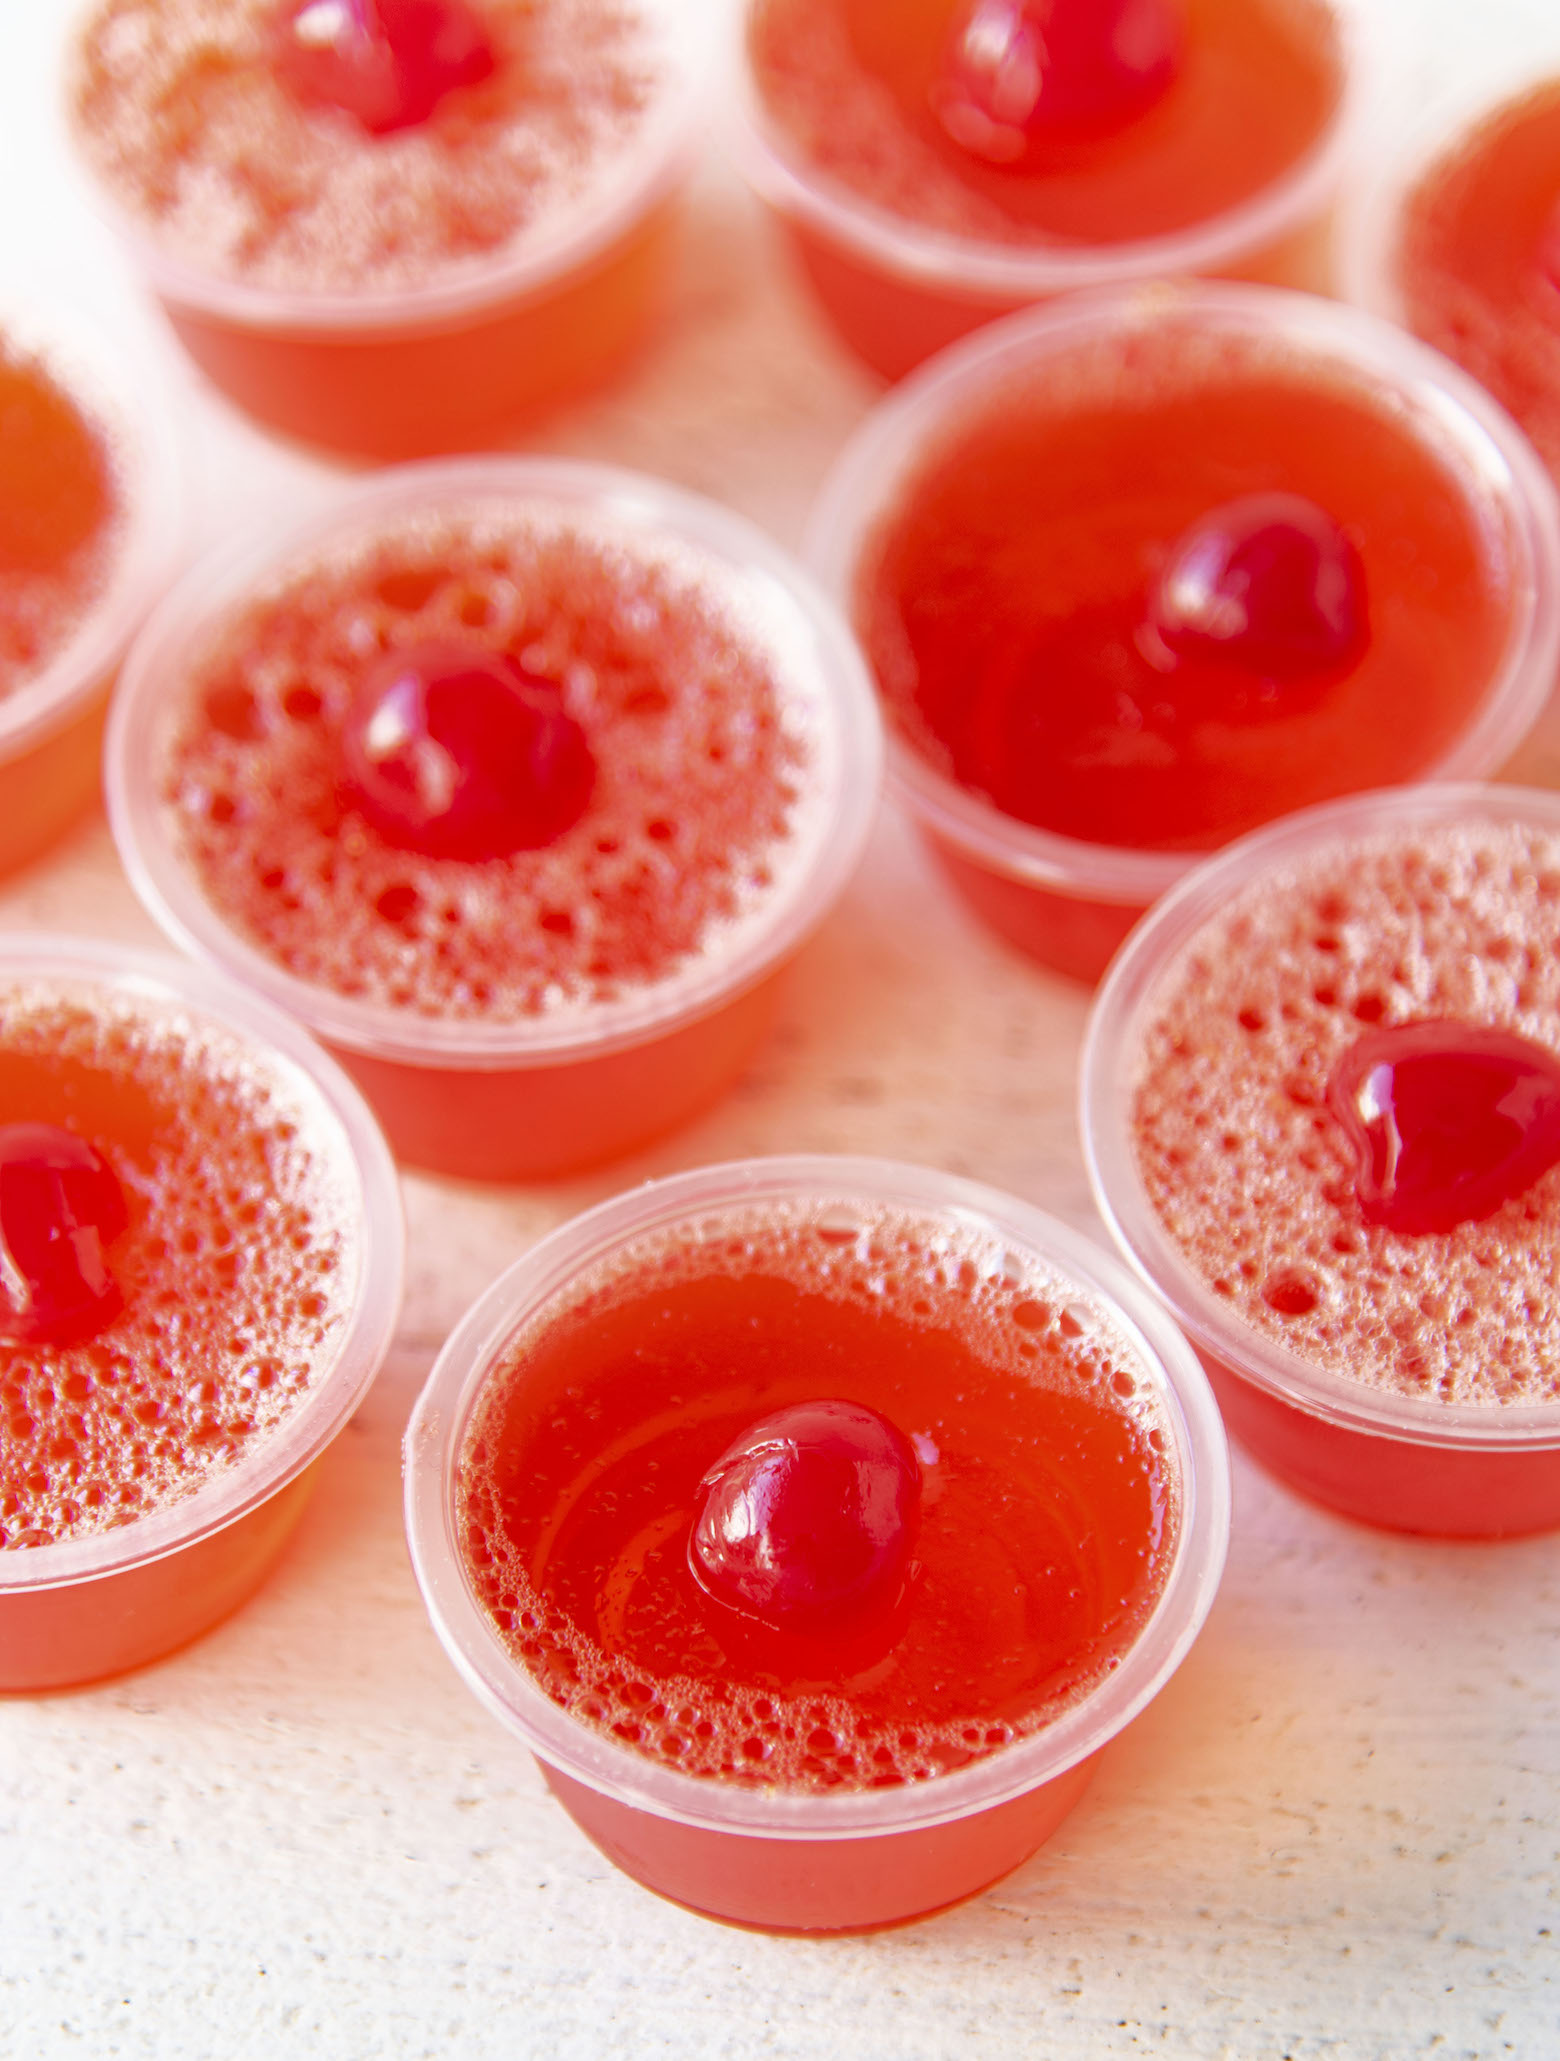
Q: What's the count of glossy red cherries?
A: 7